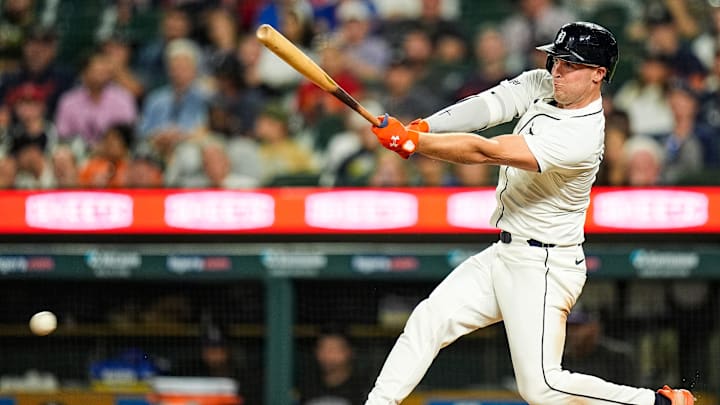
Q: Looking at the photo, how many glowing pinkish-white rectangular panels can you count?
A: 5